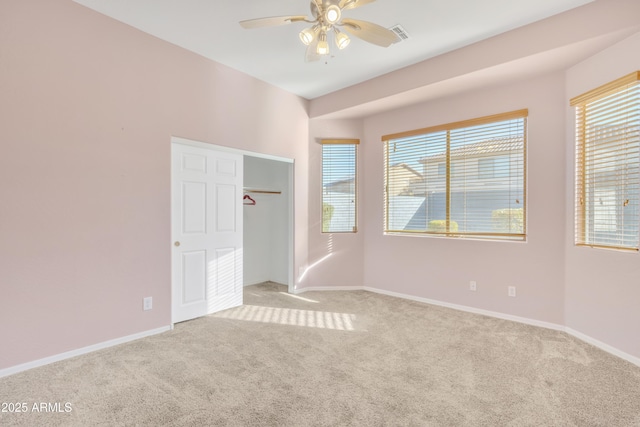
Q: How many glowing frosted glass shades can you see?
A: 4